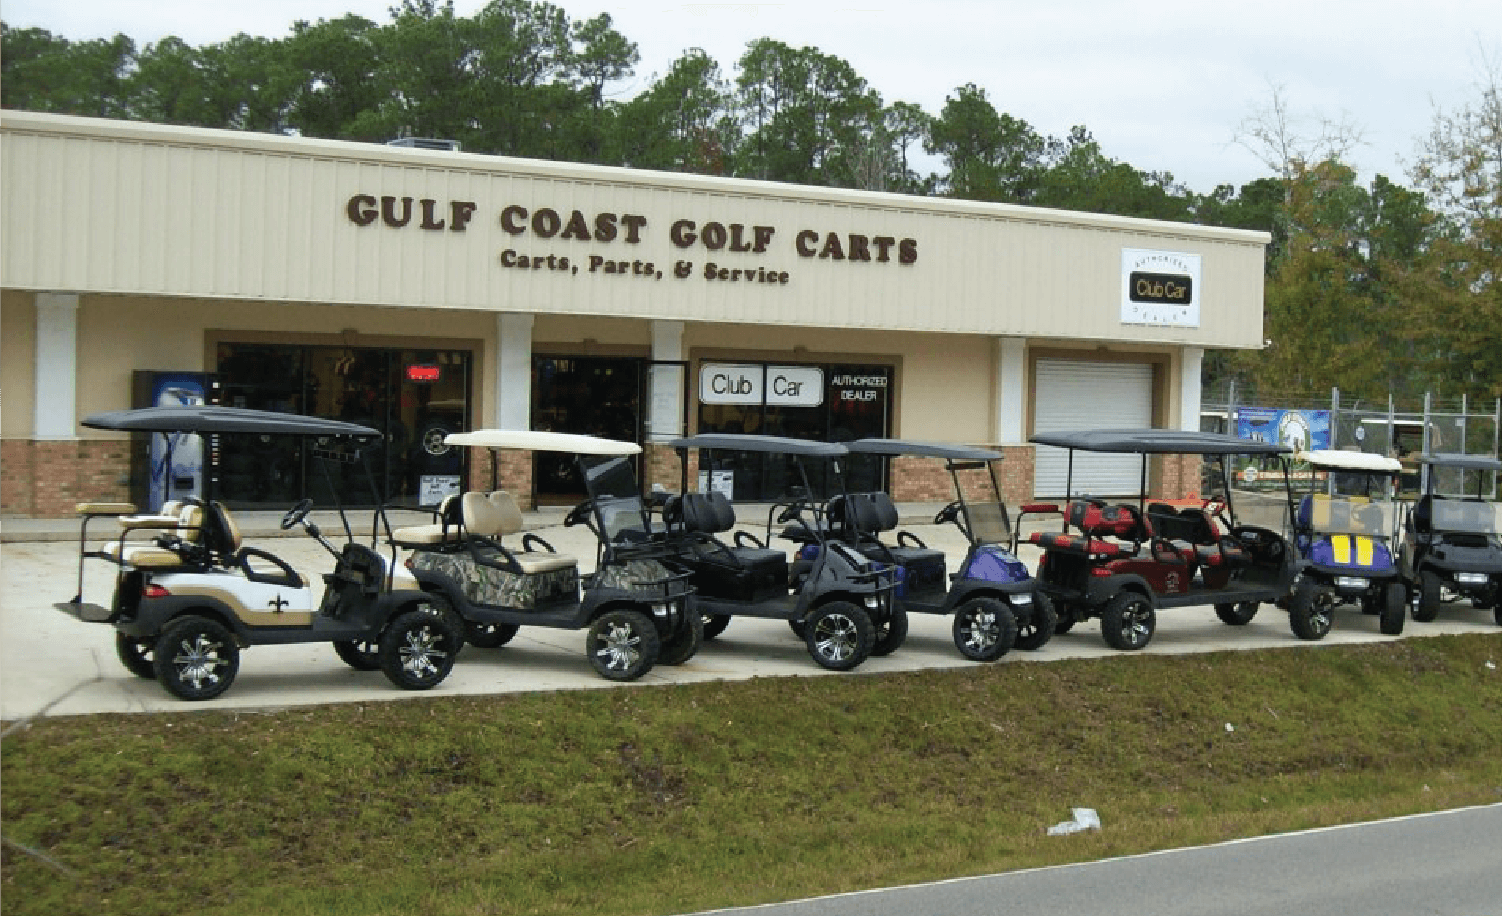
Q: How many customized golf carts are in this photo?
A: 7